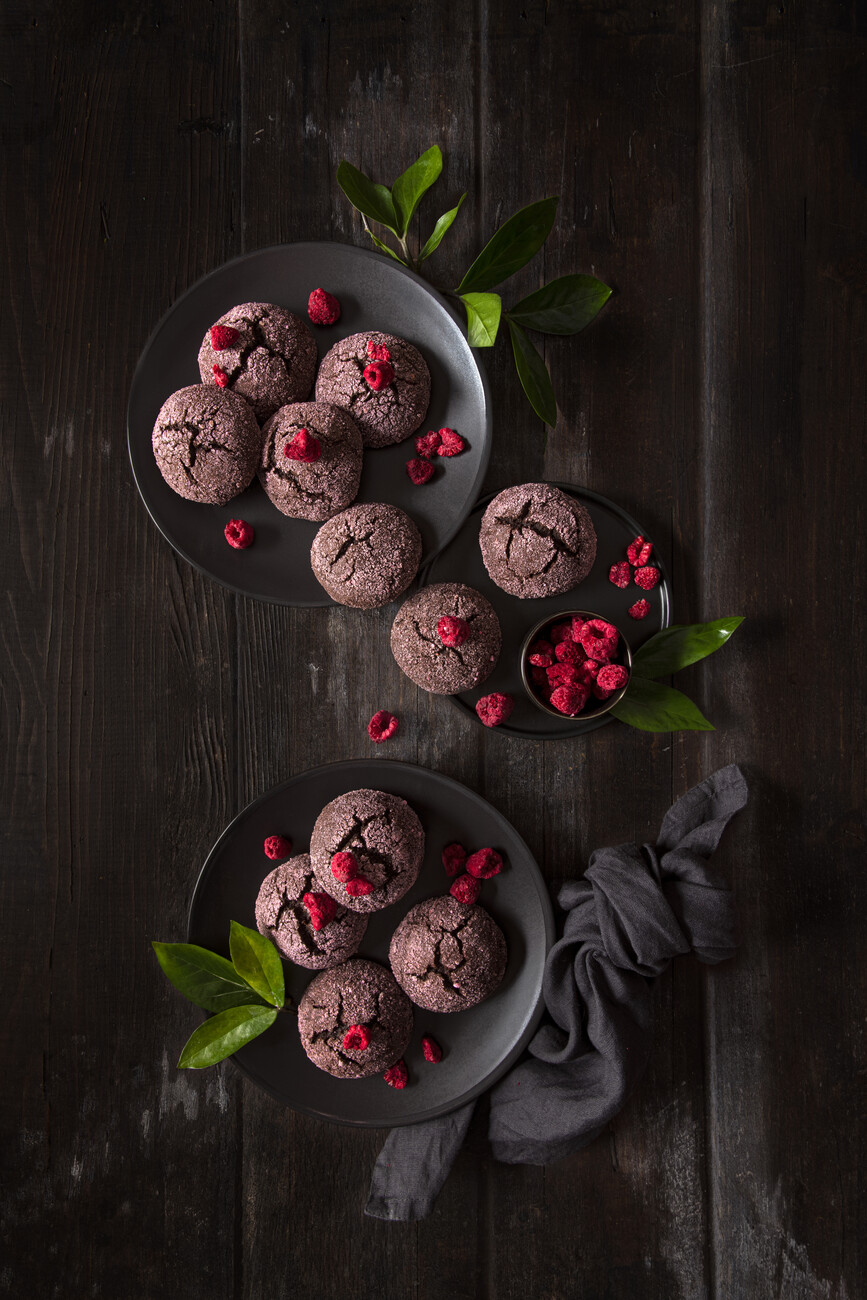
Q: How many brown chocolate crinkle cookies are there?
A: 11